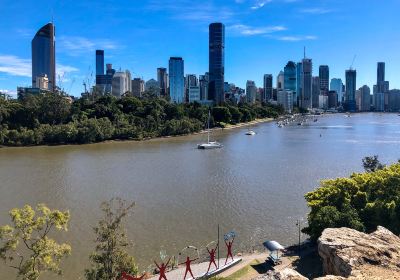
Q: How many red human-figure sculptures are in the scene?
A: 5